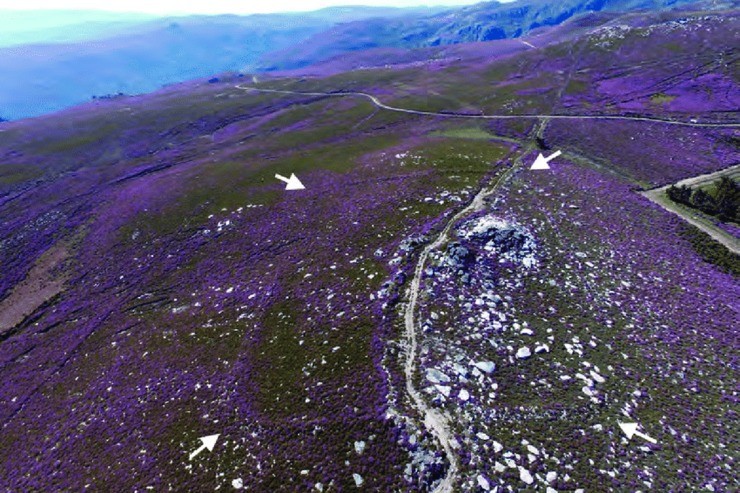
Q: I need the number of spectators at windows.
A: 0